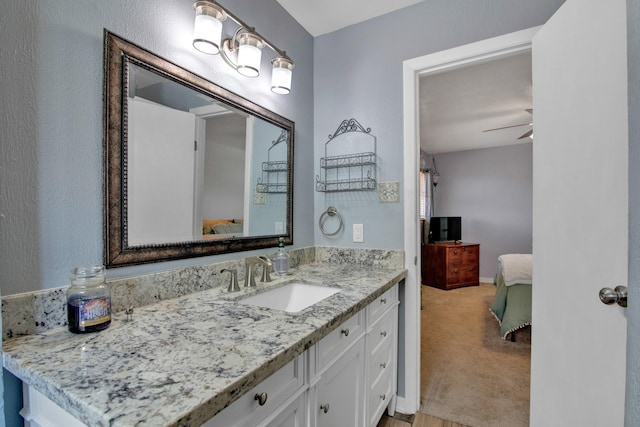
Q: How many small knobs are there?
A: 7